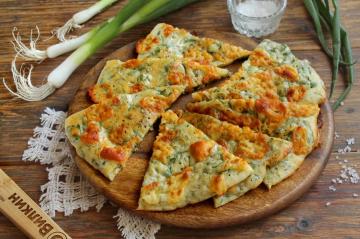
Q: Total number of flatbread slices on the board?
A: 7